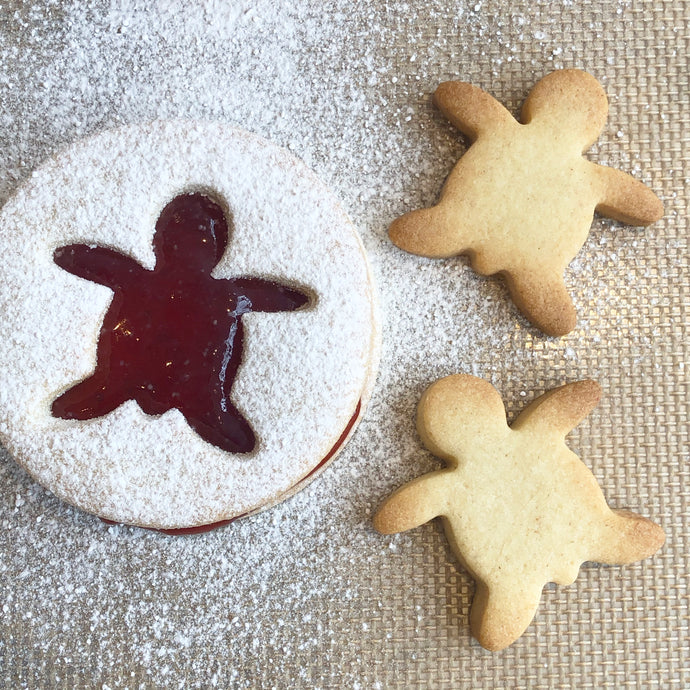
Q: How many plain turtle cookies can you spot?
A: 2